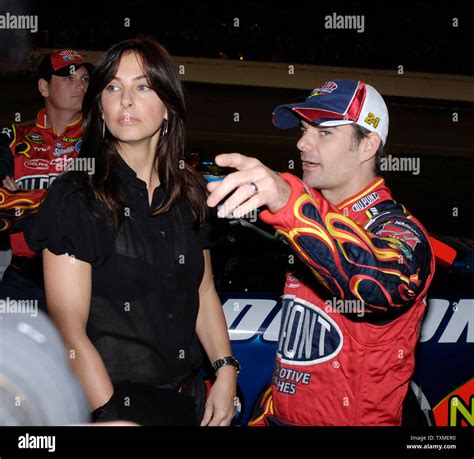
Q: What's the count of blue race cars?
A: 1